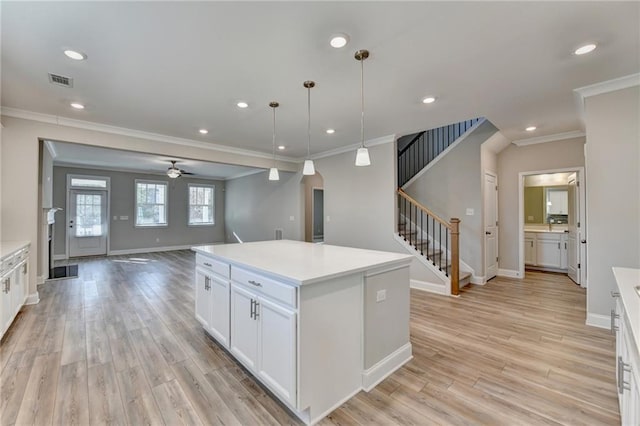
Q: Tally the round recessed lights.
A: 10